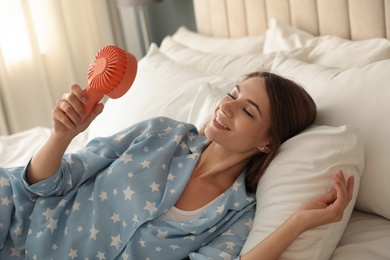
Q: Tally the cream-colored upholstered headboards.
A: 1